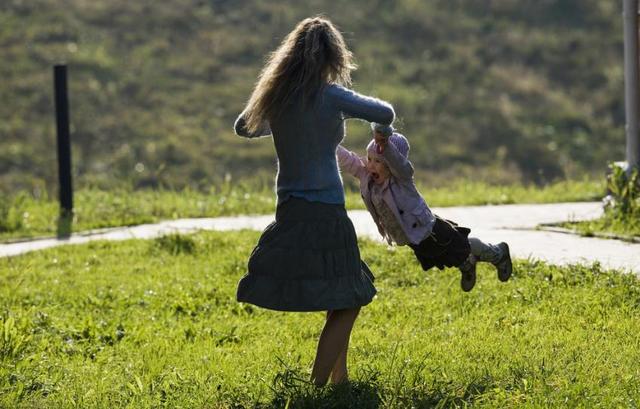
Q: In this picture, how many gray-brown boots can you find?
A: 2